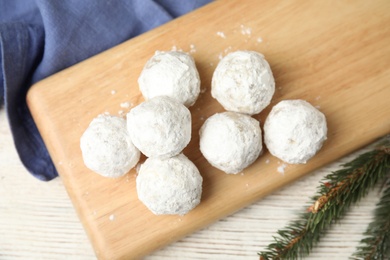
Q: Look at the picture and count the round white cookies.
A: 7